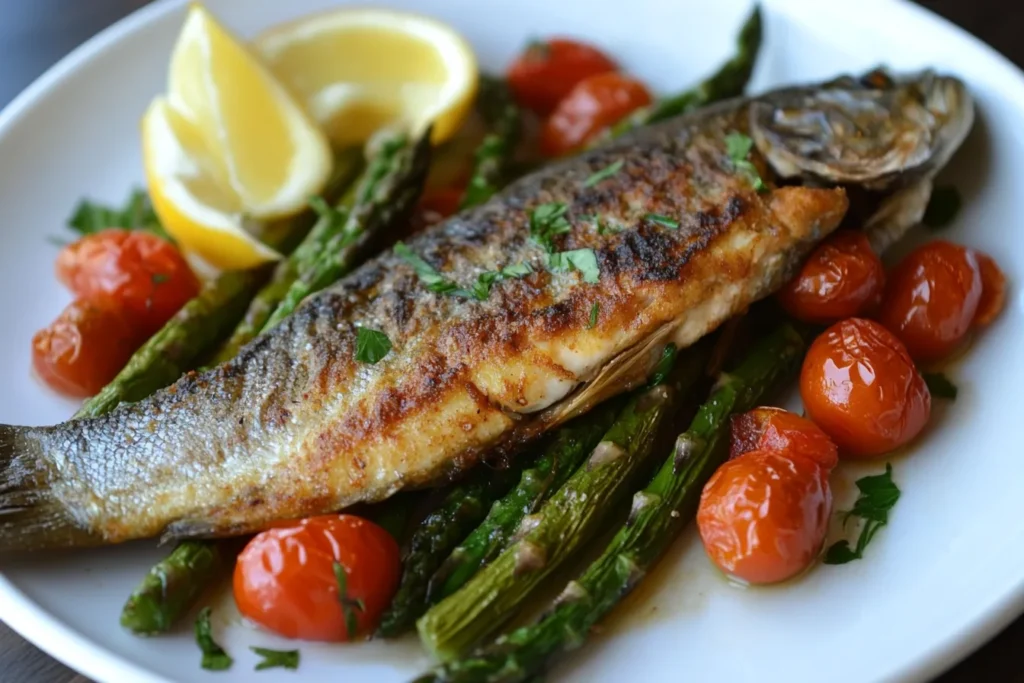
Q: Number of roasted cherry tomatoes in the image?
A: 11